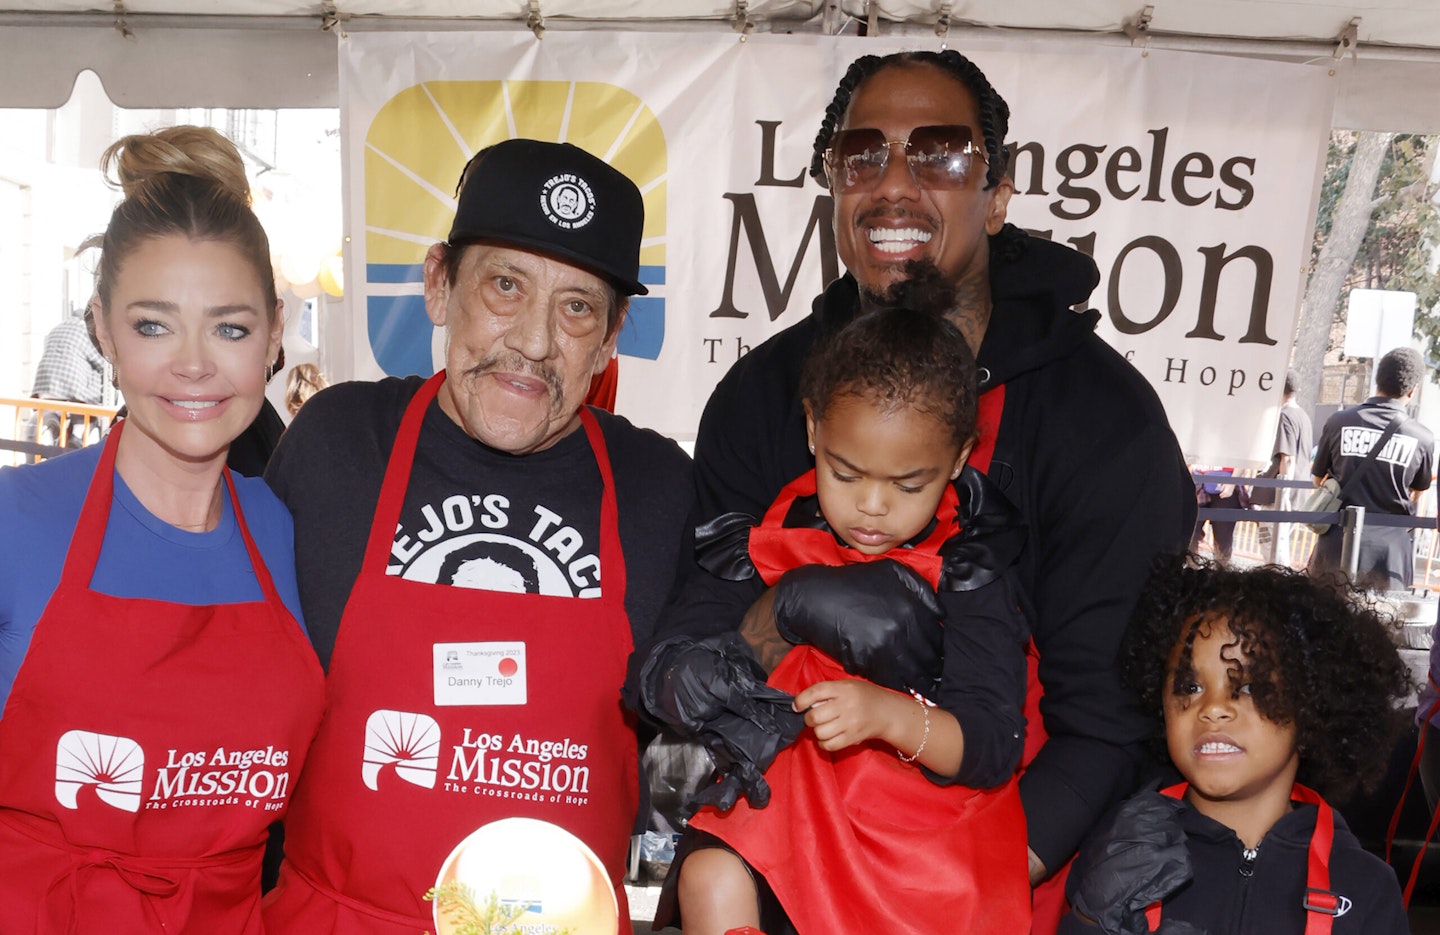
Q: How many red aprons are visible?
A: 5